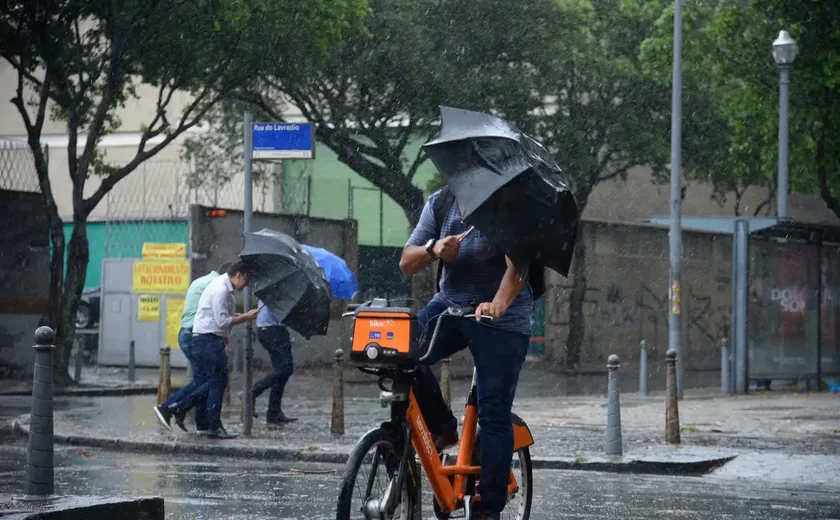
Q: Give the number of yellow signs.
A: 4